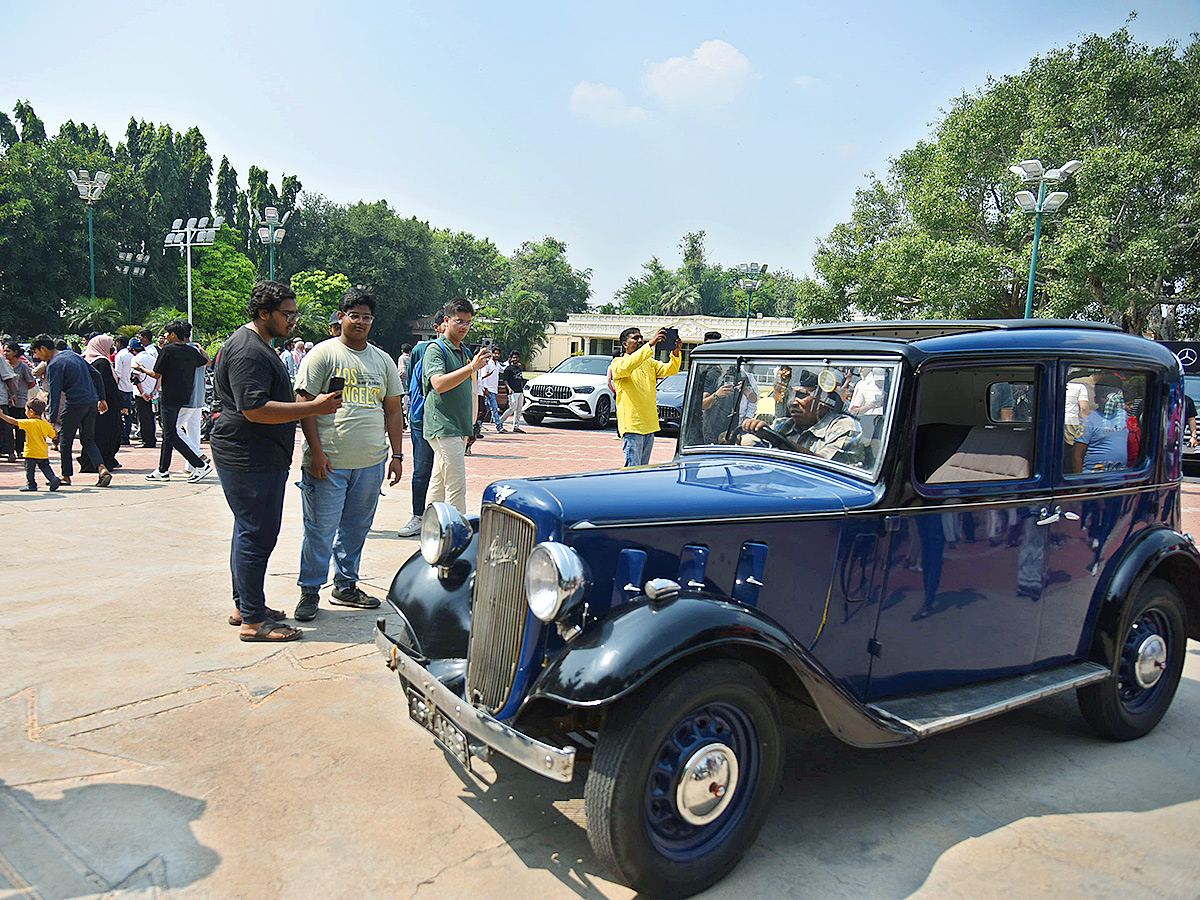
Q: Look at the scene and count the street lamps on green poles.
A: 5